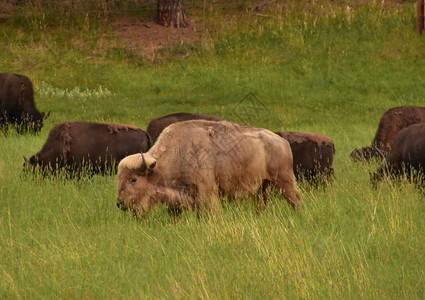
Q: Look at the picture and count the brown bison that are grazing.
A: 6